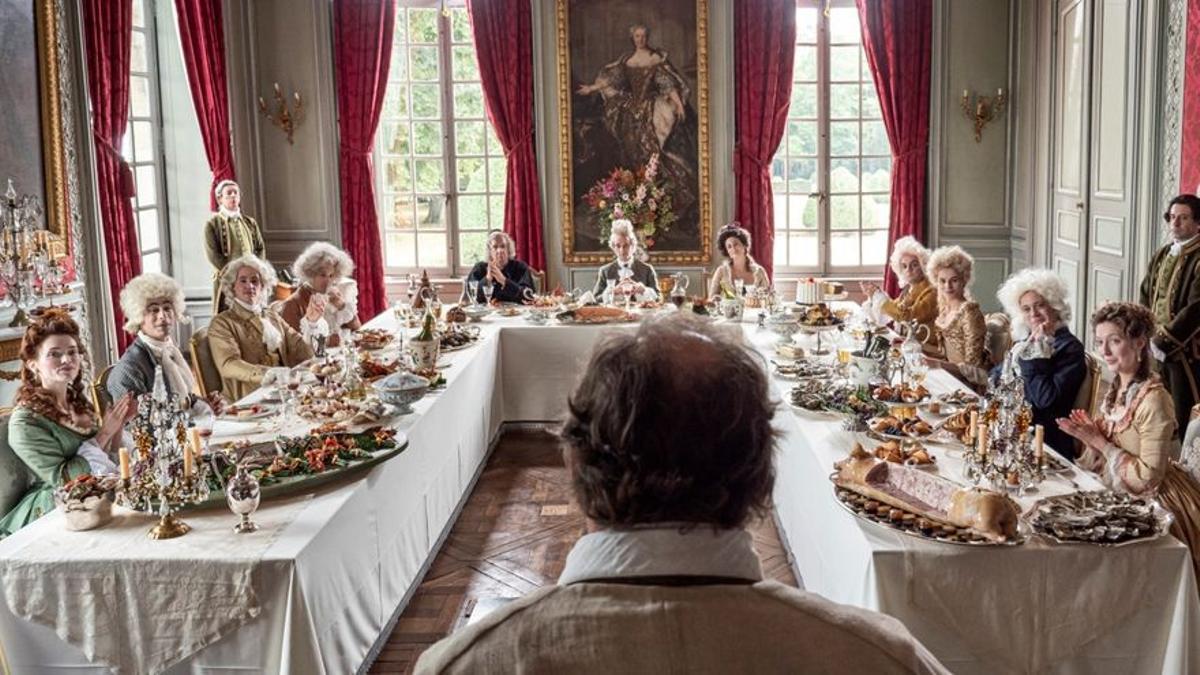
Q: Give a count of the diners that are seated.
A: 11